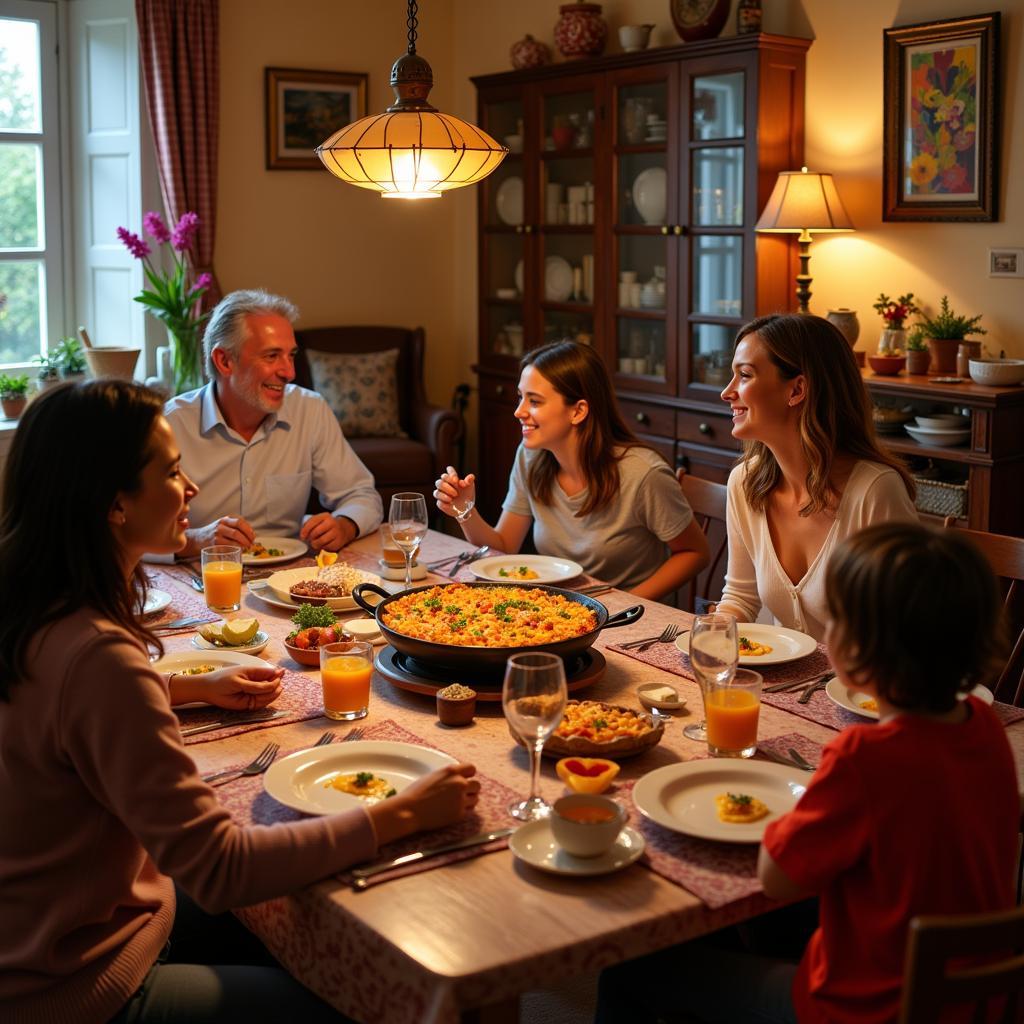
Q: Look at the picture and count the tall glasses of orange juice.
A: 3